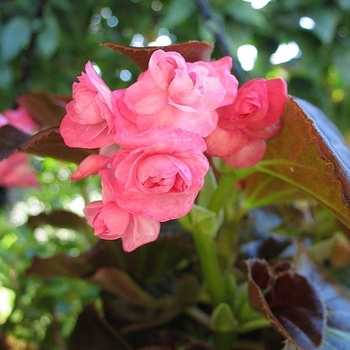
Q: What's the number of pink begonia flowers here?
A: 5